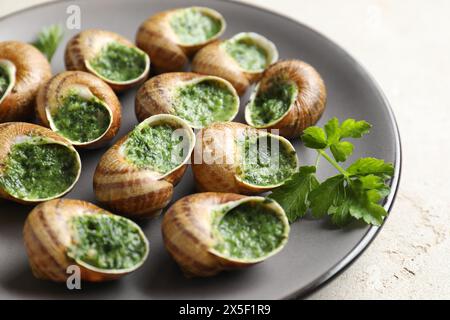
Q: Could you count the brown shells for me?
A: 12